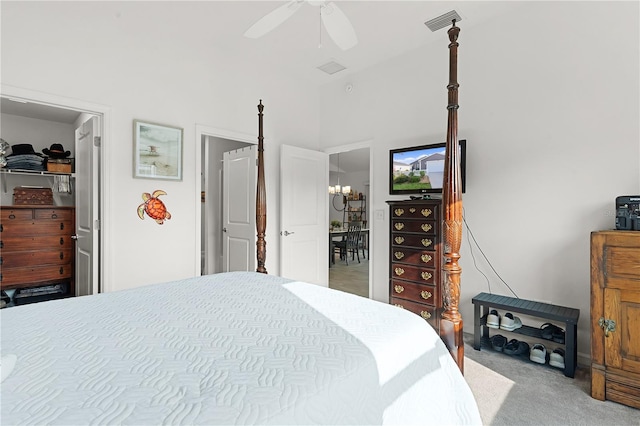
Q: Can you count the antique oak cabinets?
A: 1